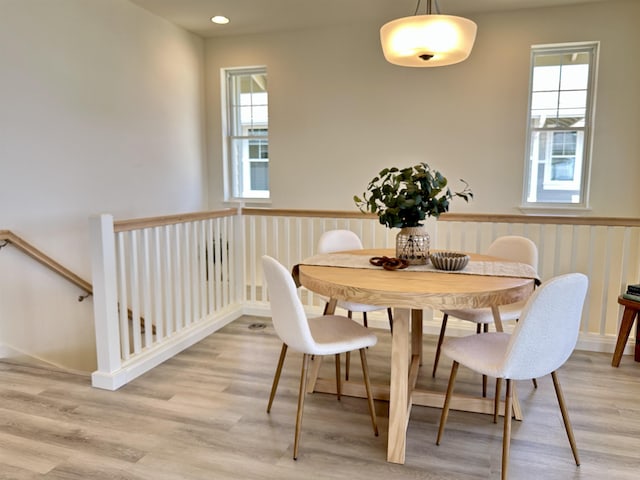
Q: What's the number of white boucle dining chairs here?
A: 4